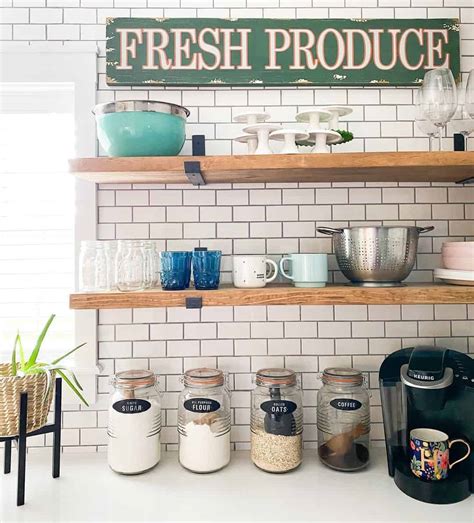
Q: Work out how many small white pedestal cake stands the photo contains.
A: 7